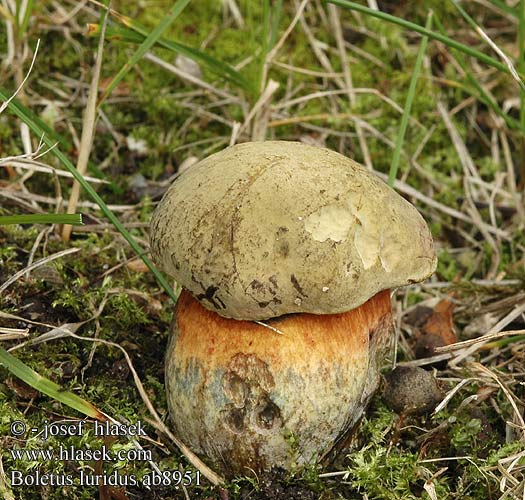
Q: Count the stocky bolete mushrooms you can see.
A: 1